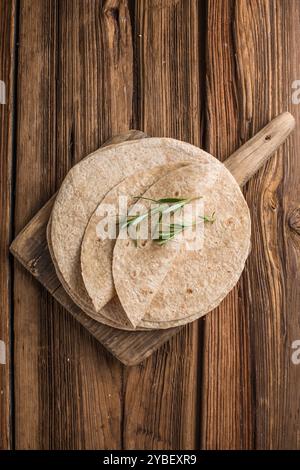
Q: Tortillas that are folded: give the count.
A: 2